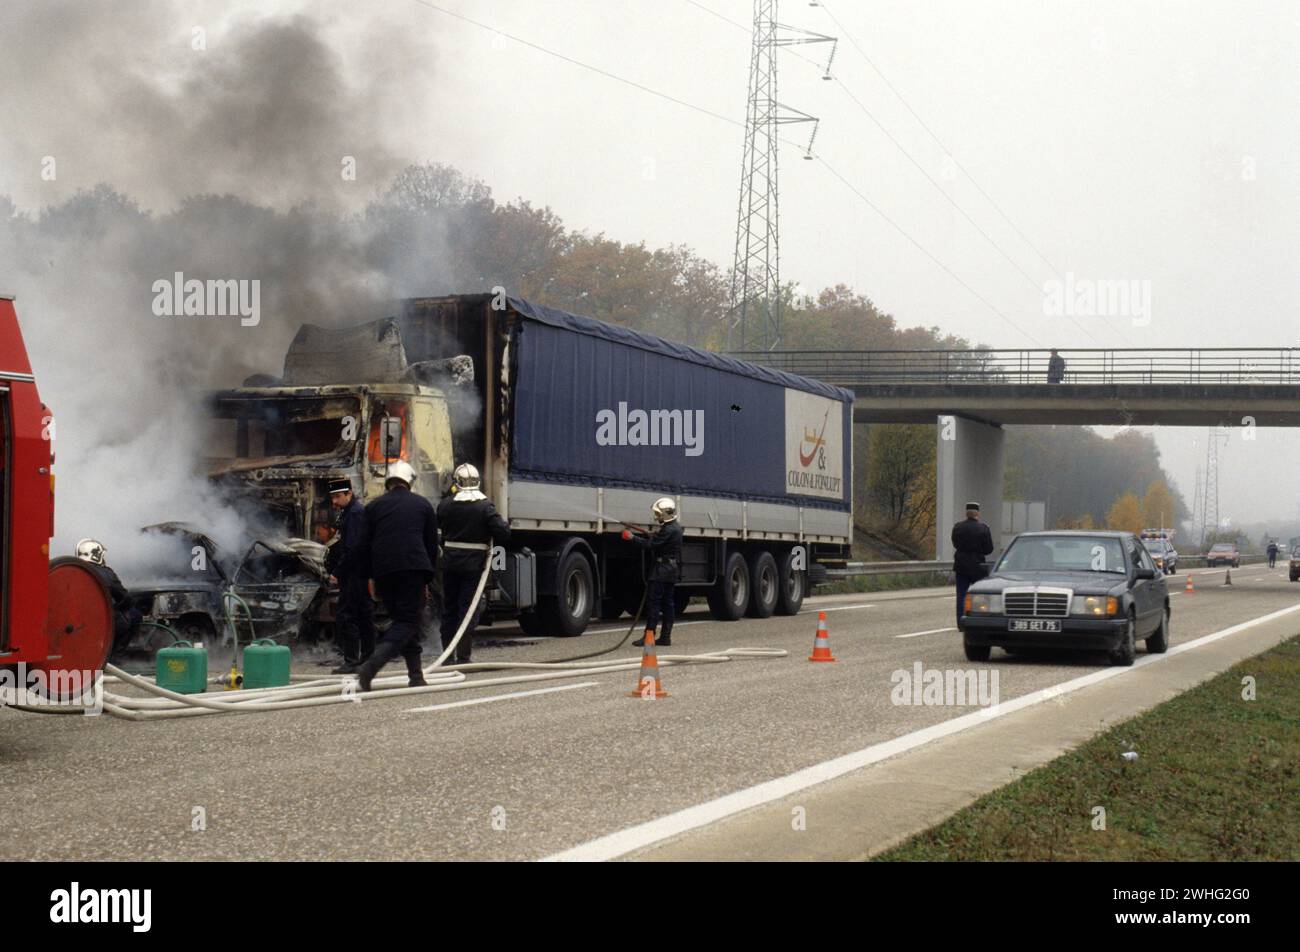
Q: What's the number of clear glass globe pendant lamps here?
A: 0